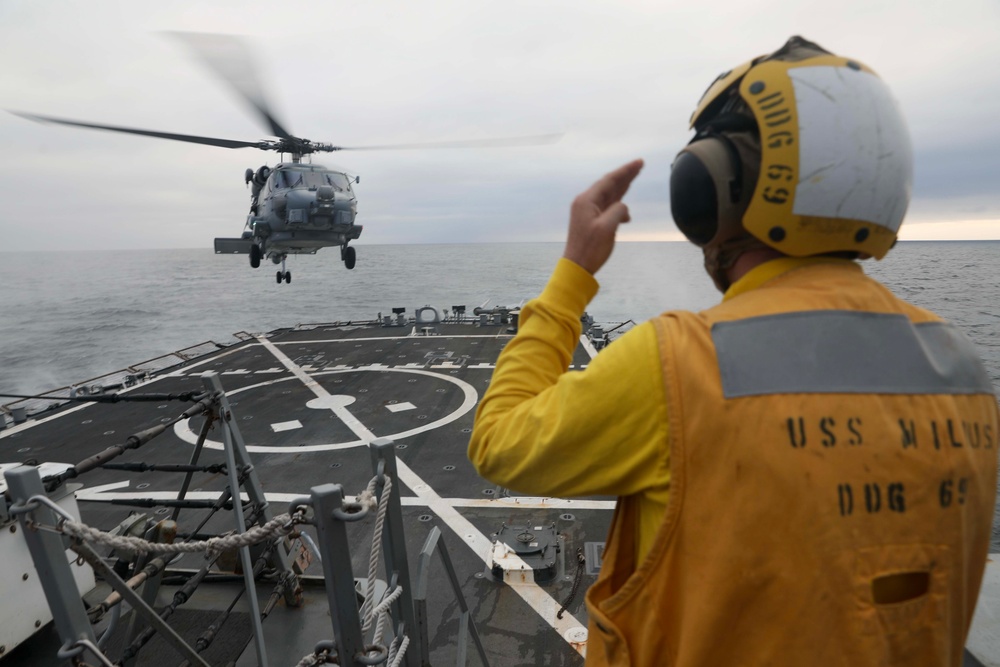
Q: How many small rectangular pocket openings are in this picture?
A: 1